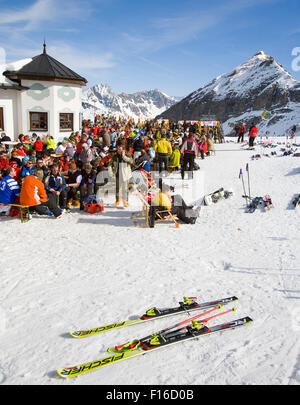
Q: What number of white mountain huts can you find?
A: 1